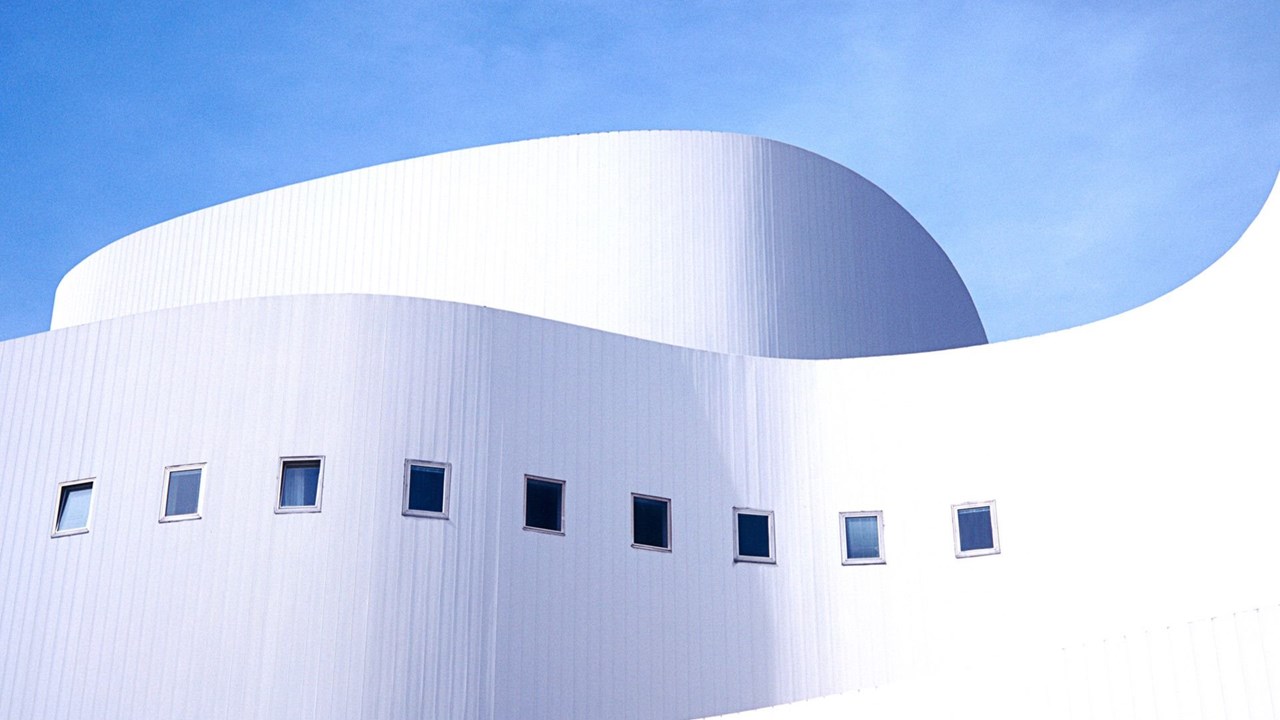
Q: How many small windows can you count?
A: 9